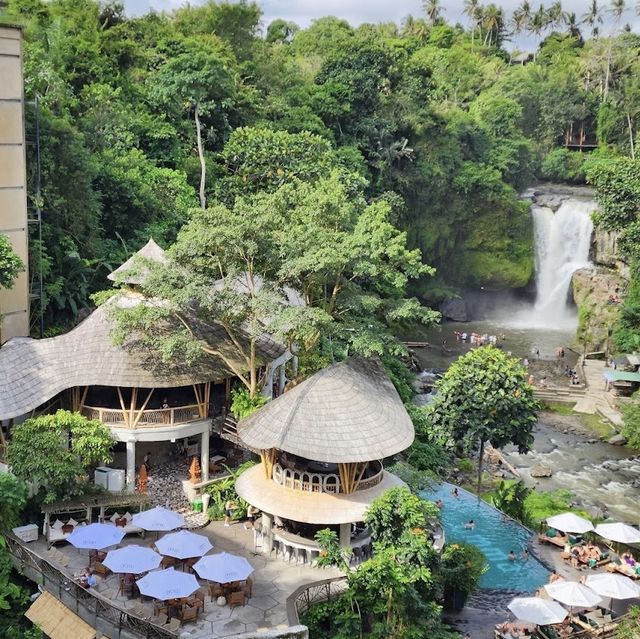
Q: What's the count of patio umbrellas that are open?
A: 11